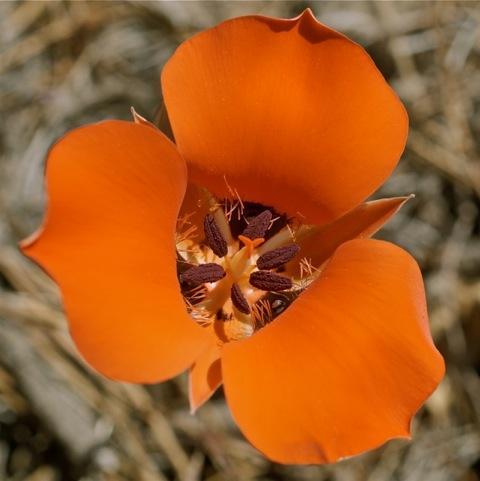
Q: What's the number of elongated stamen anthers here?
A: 6